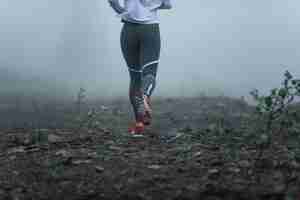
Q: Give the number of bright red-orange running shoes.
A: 2